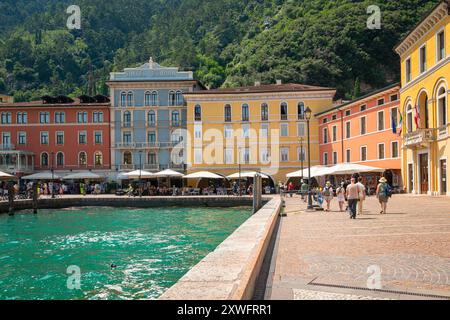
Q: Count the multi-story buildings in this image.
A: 5